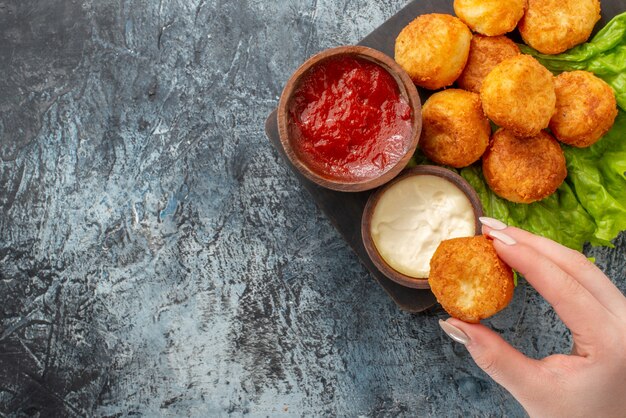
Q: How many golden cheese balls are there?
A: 9